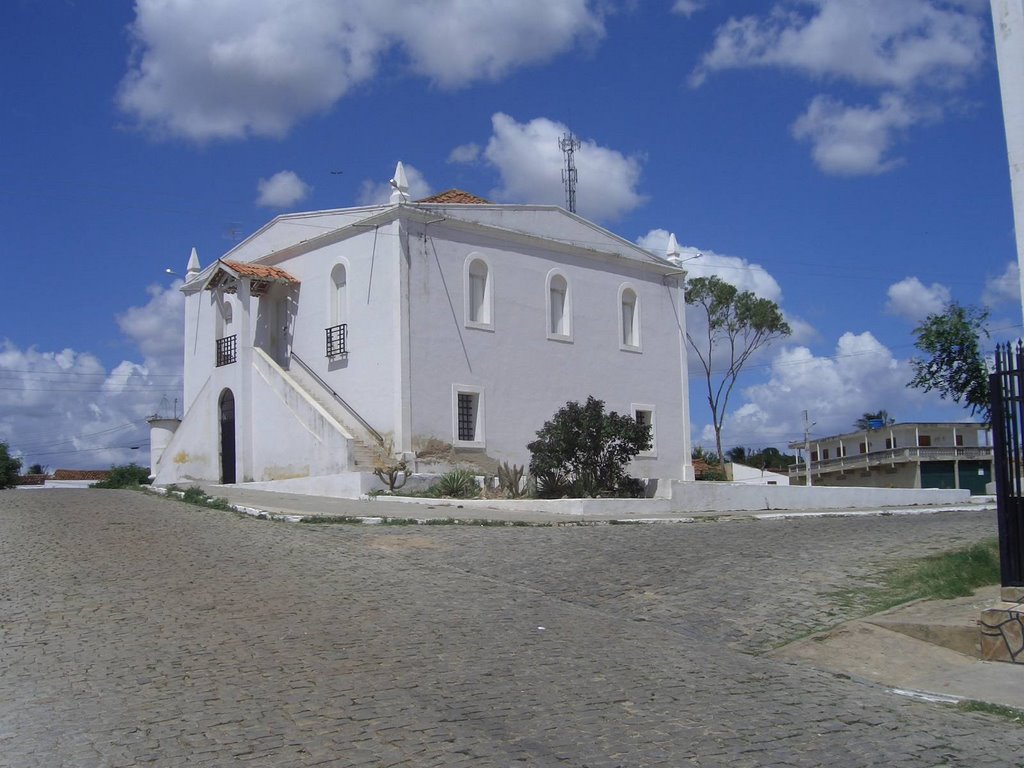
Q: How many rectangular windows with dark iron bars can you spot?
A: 2